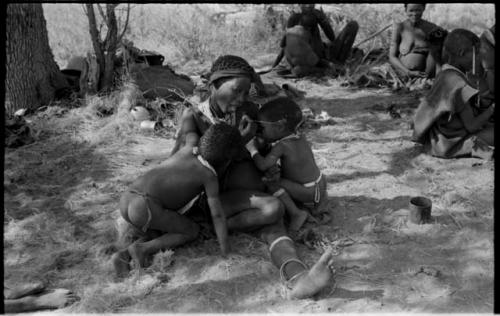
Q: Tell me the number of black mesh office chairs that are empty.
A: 0